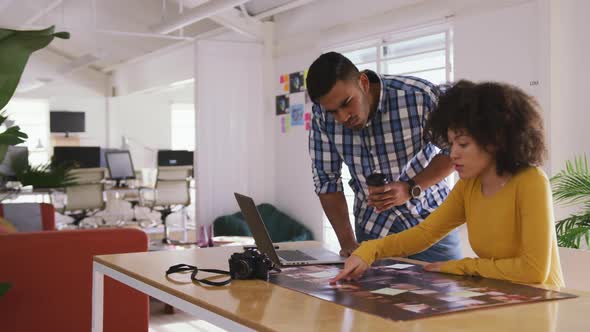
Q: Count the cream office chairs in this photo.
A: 2